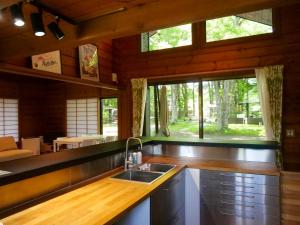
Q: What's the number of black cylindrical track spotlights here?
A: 3